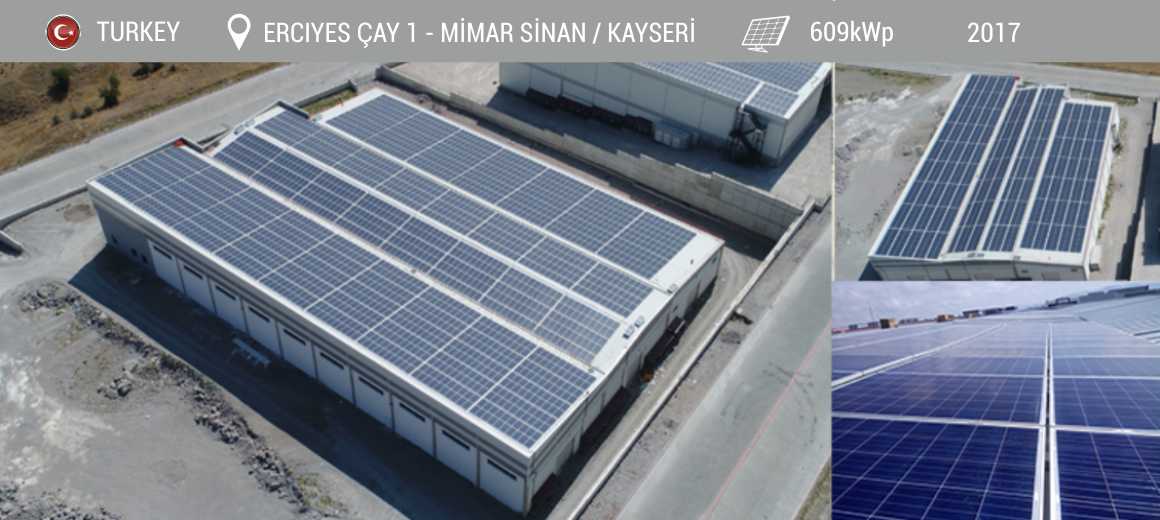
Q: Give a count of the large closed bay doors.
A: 10